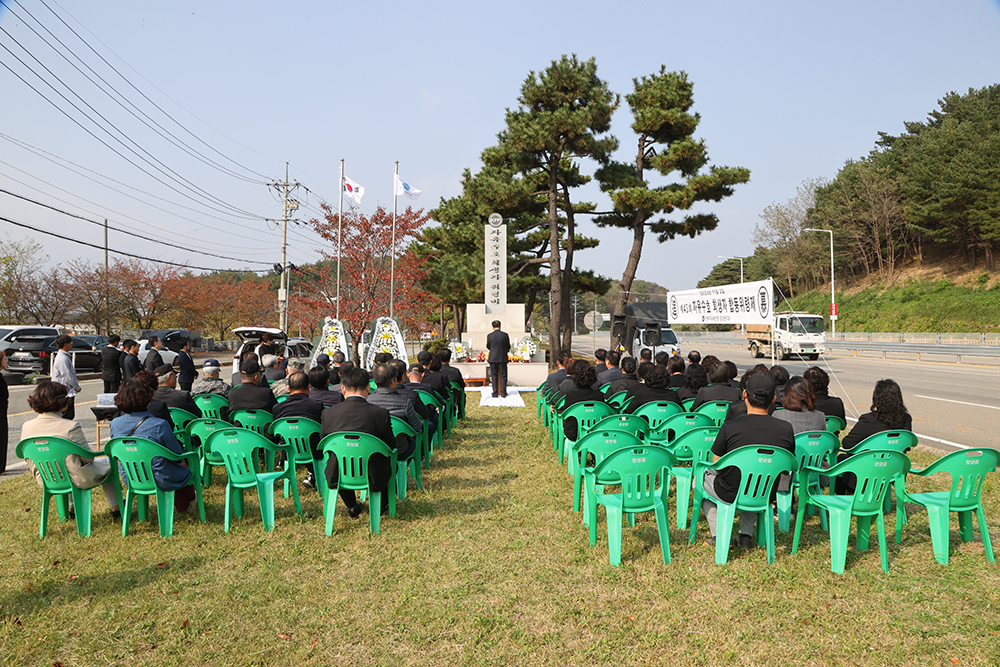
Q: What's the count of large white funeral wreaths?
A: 2